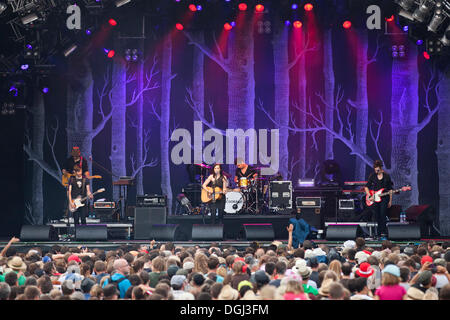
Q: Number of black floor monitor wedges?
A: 7